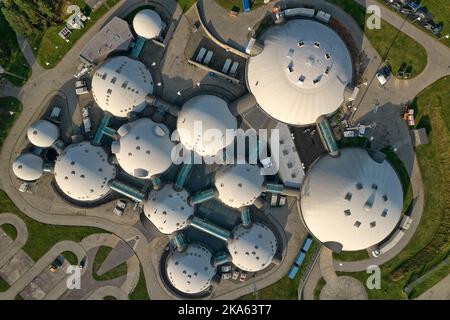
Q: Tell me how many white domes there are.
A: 13